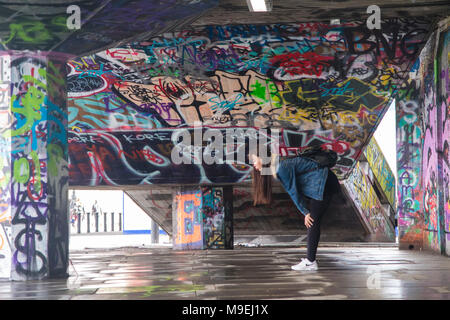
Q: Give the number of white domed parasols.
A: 0